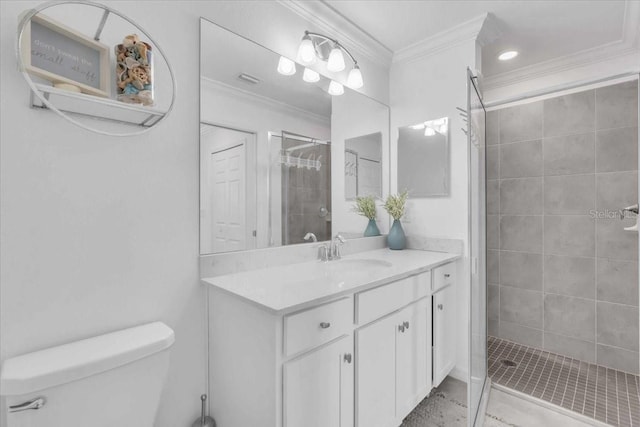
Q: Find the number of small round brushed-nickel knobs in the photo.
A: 6